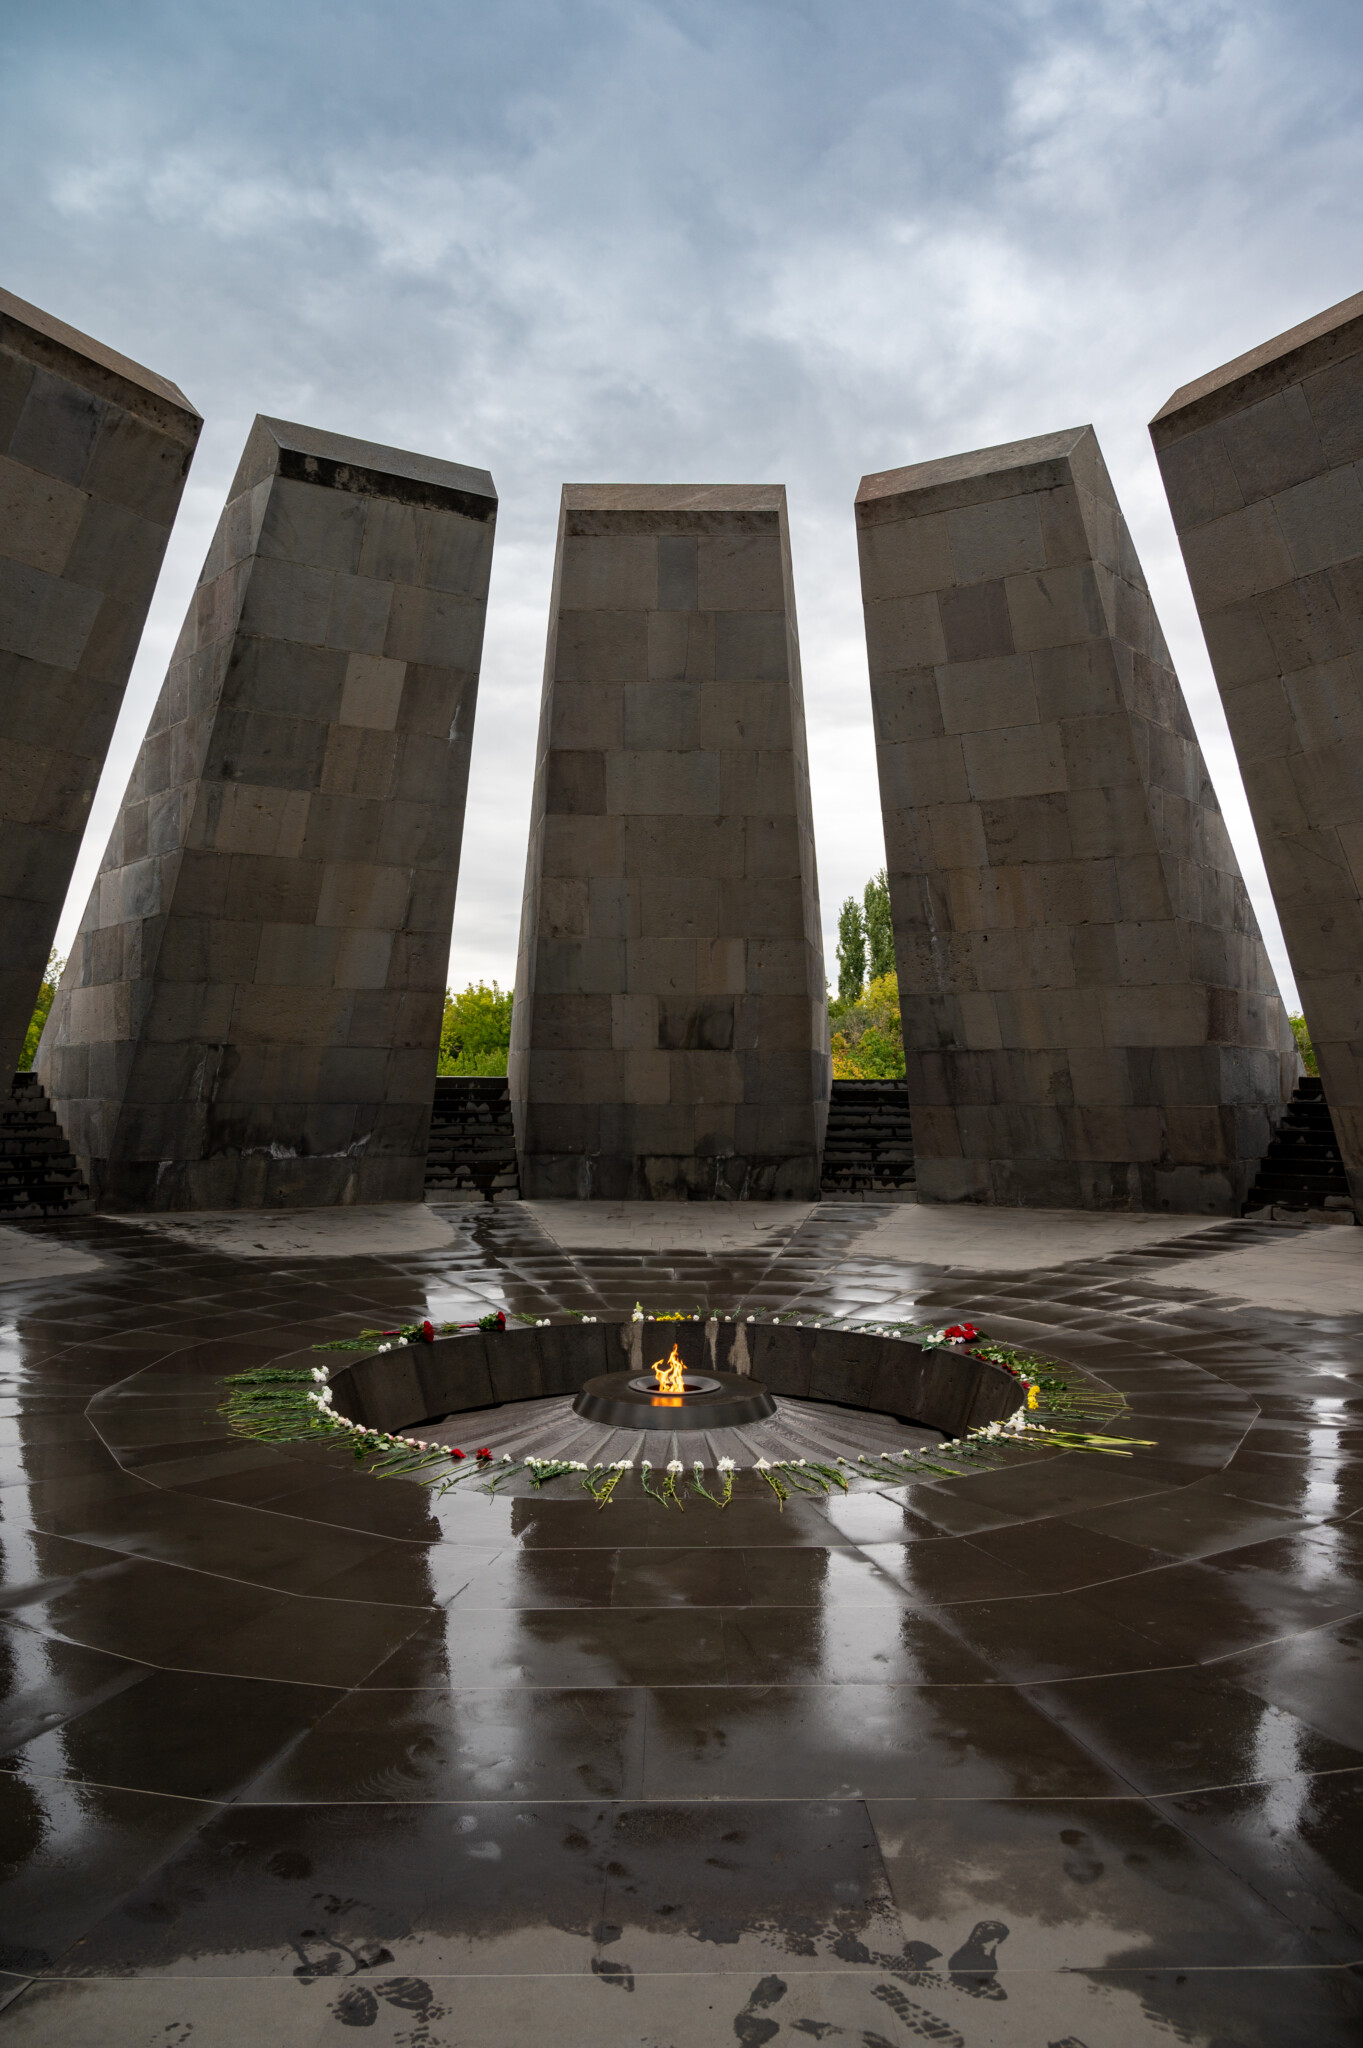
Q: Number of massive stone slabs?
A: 5